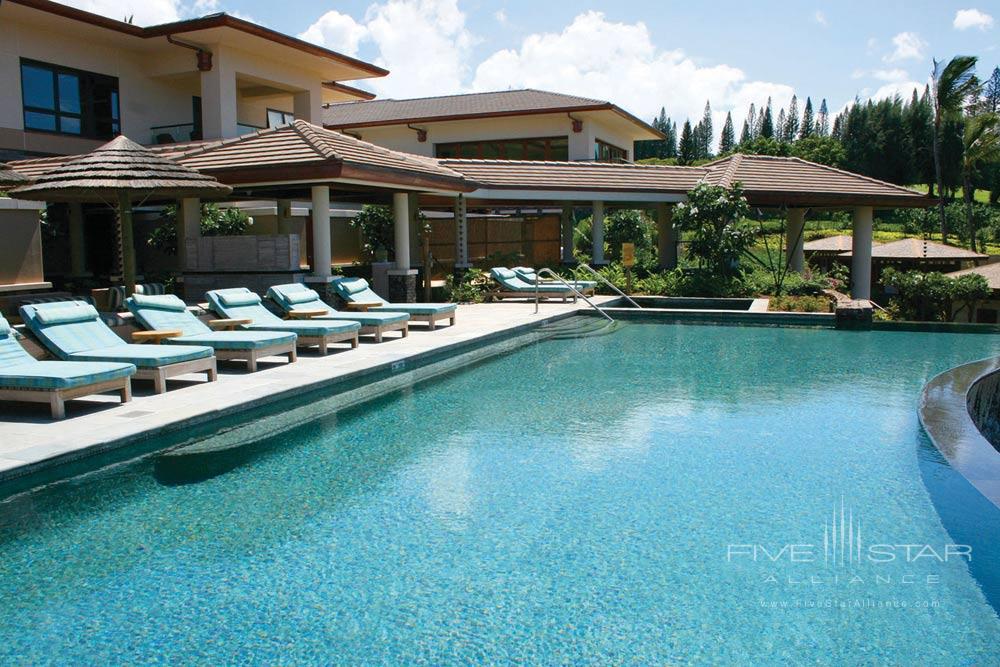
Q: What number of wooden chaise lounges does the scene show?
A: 8